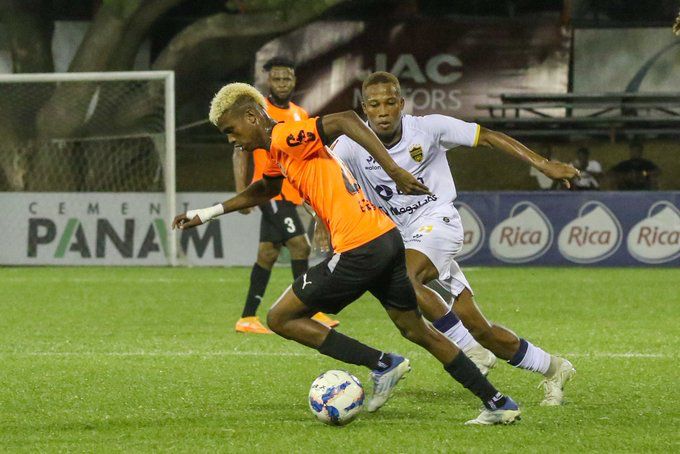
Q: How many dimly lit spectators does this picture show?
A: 3